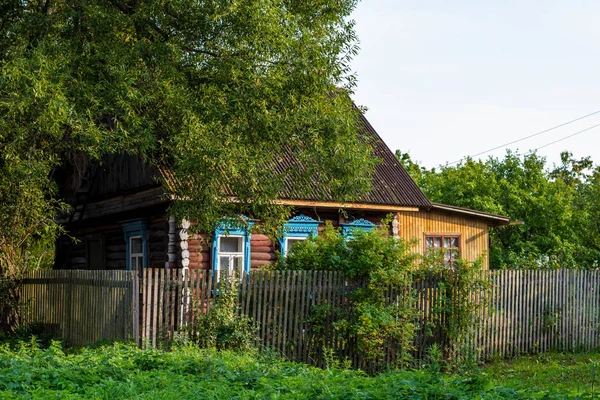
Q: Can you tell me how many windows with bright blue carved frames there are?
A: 4